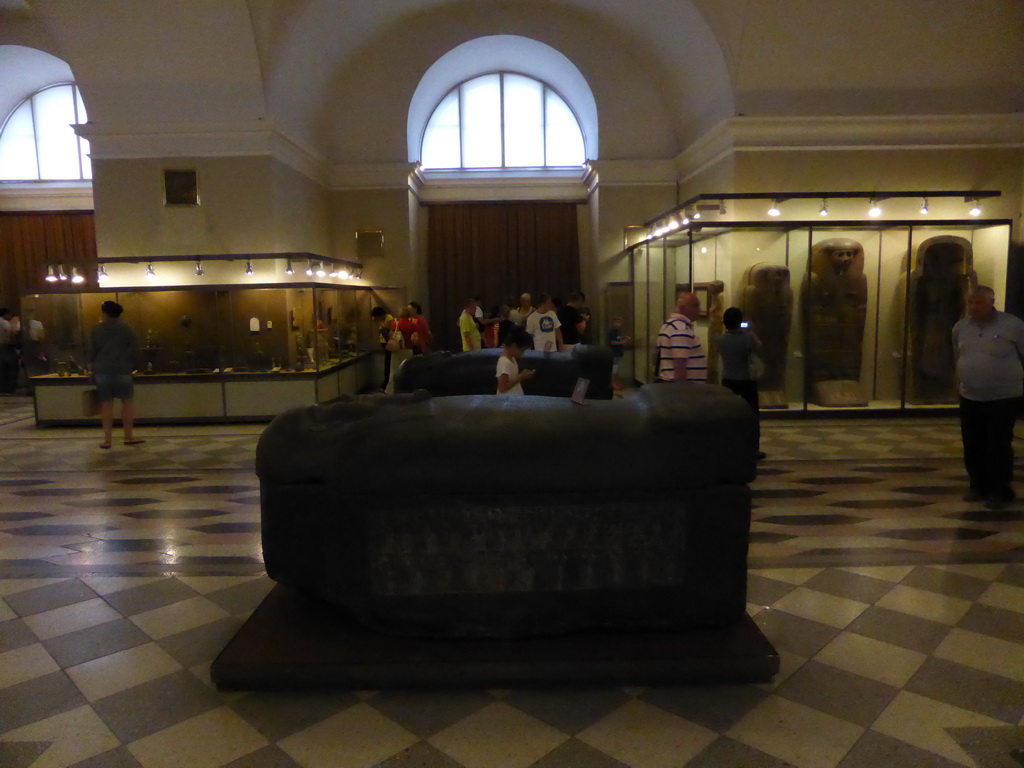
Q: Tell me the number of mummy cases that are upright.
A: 3